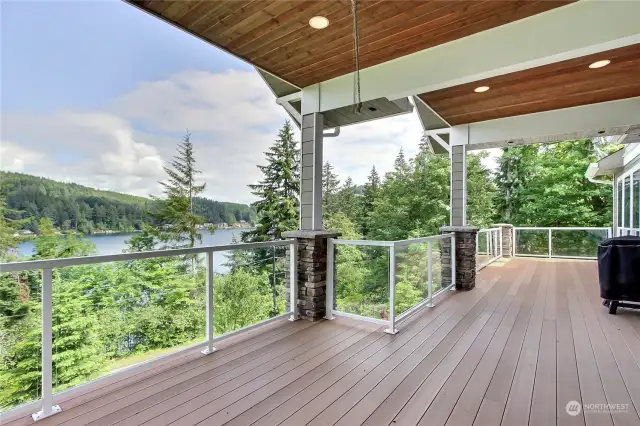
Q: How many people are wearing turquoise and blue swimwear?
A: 0